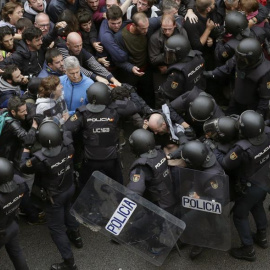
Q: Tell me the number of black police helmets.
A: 11